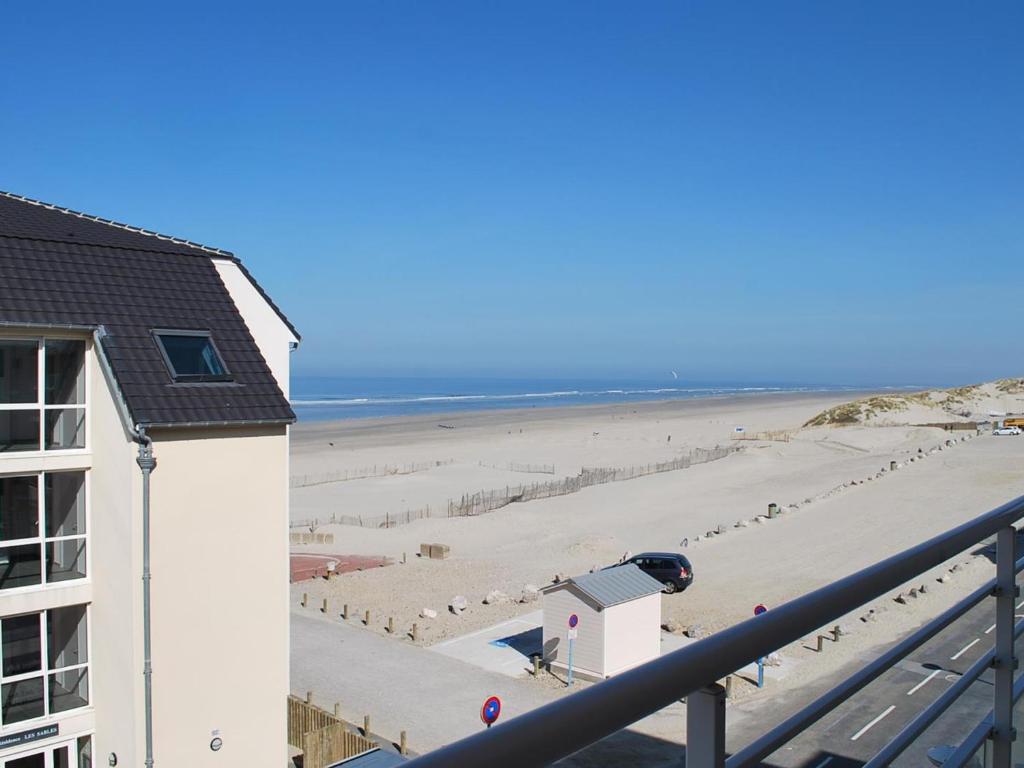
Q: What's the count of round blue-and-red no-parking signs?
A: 3